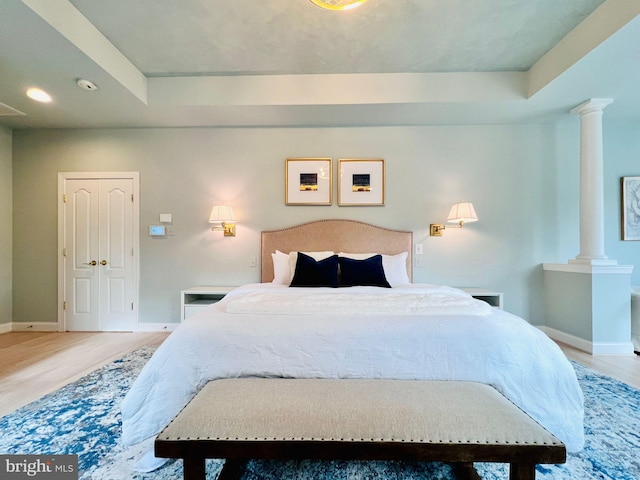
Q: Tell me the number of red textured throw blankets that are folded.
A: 0